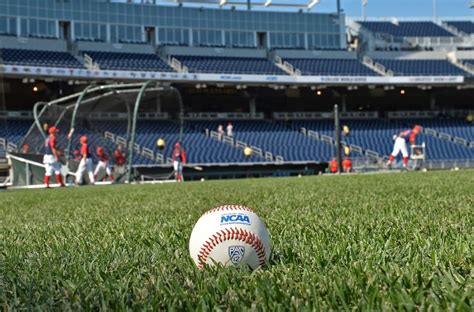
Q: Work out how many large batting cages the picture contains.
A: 1